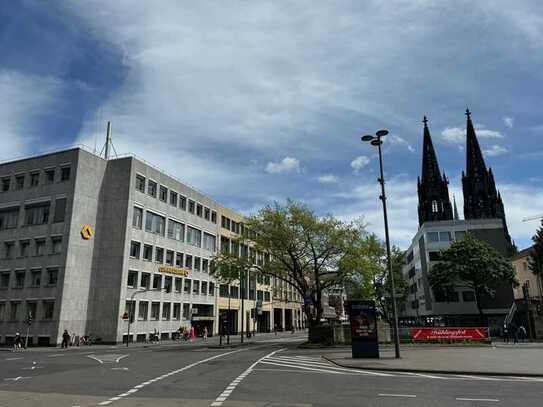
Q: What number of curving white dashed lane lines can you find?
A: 2